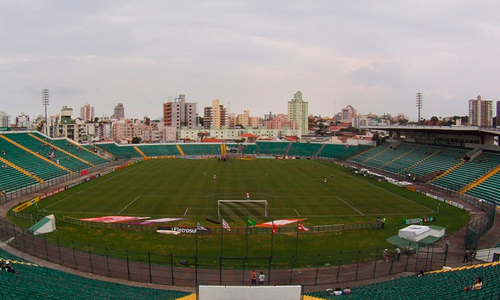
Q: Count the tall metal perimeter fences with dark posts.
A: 1